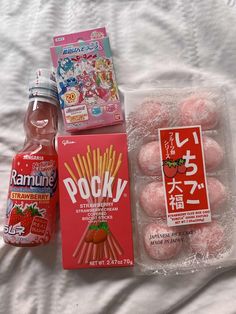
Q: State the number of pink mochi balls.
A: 8